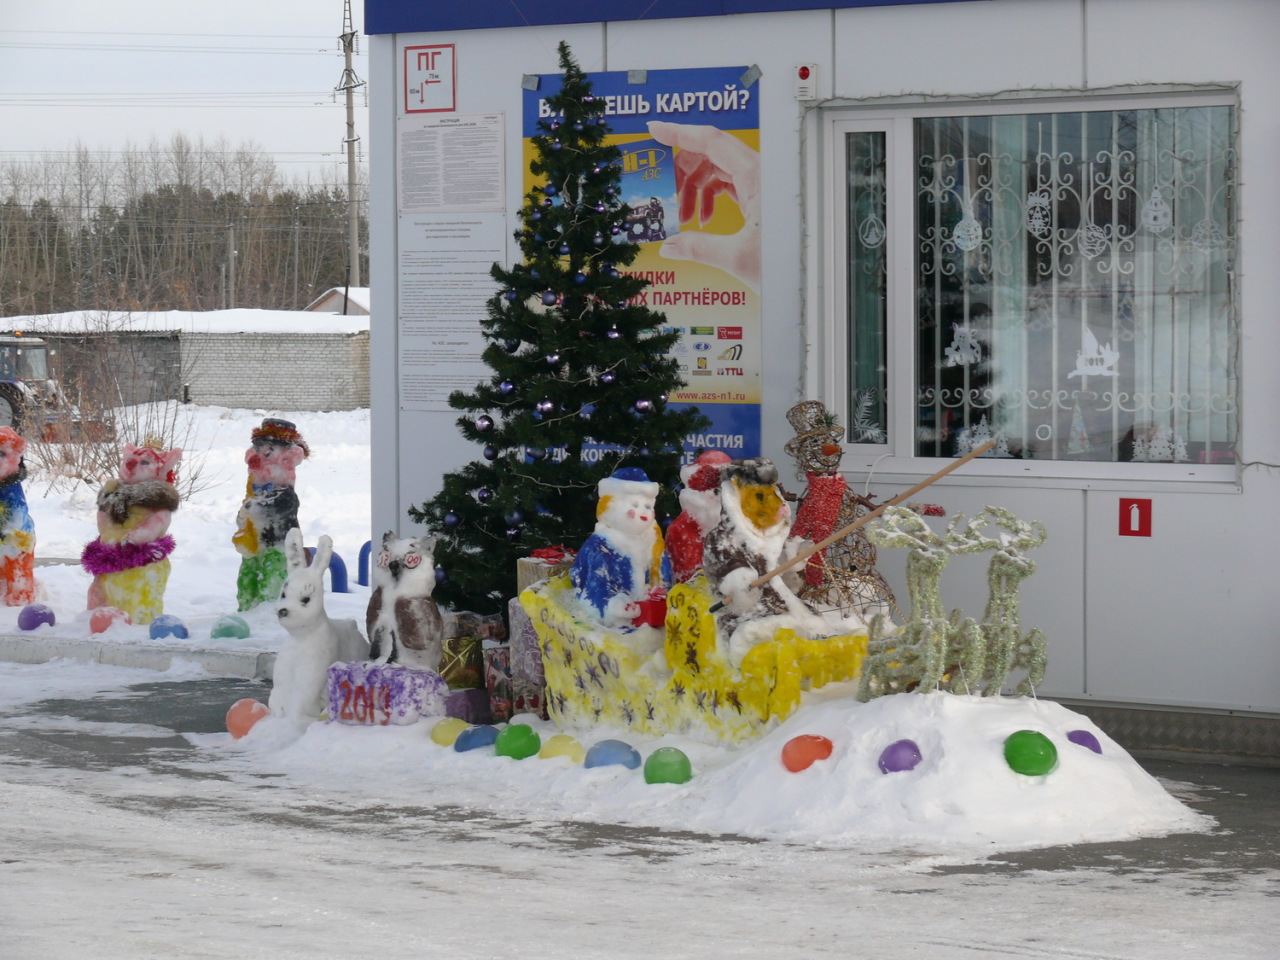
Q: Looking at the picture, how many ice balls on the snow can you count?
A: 15